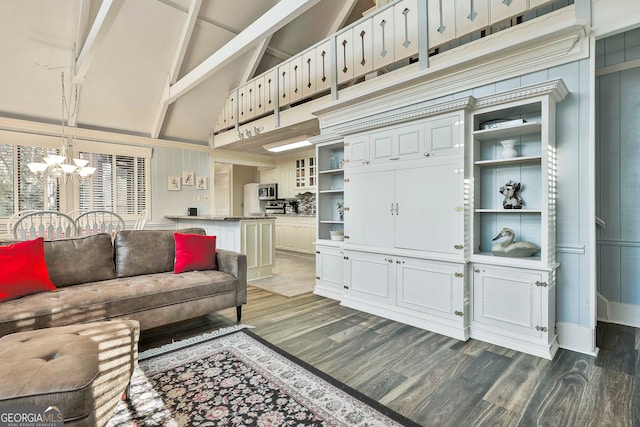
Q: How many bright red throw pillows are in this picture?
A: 2